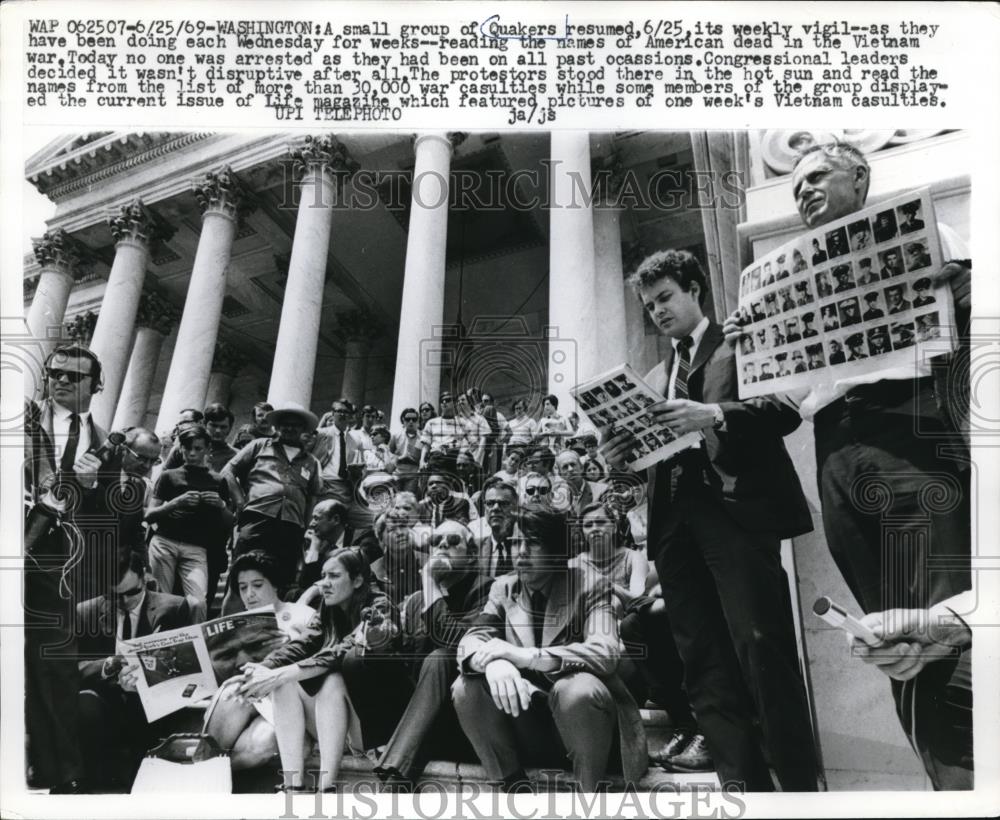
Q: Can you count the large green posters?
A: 0